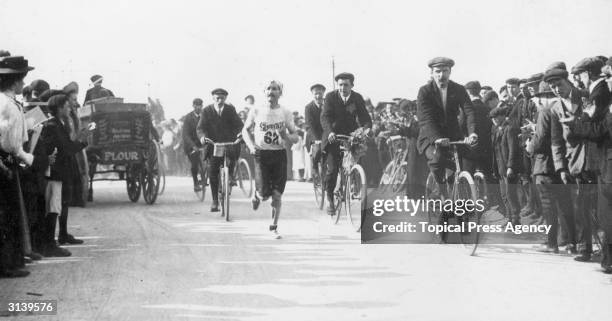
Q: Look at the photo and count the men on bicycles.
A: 5